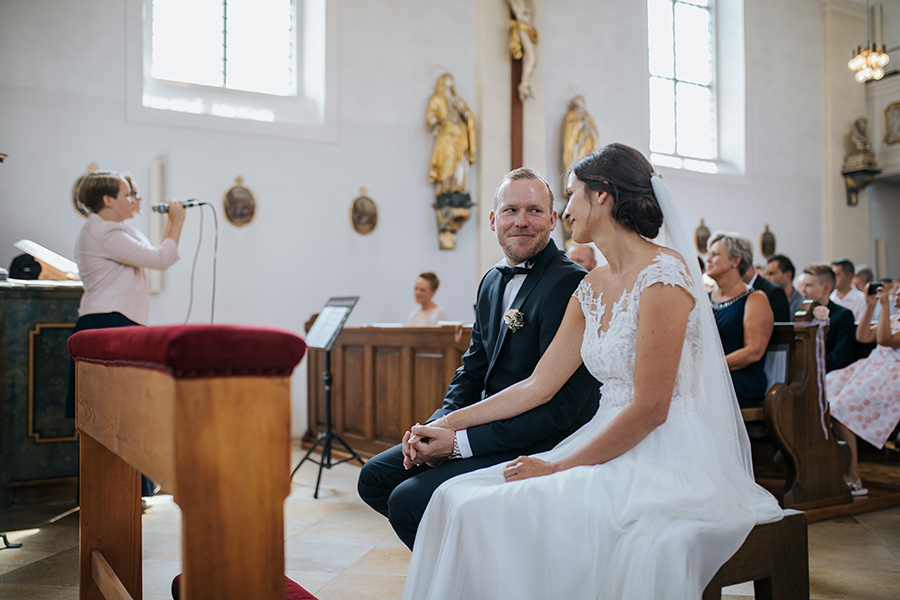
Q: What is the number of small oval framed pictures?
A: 5